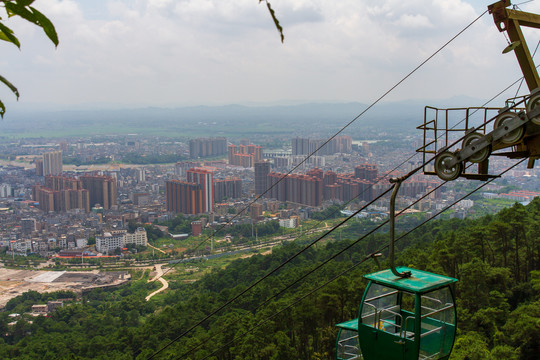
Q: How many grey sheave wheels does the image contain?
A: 4